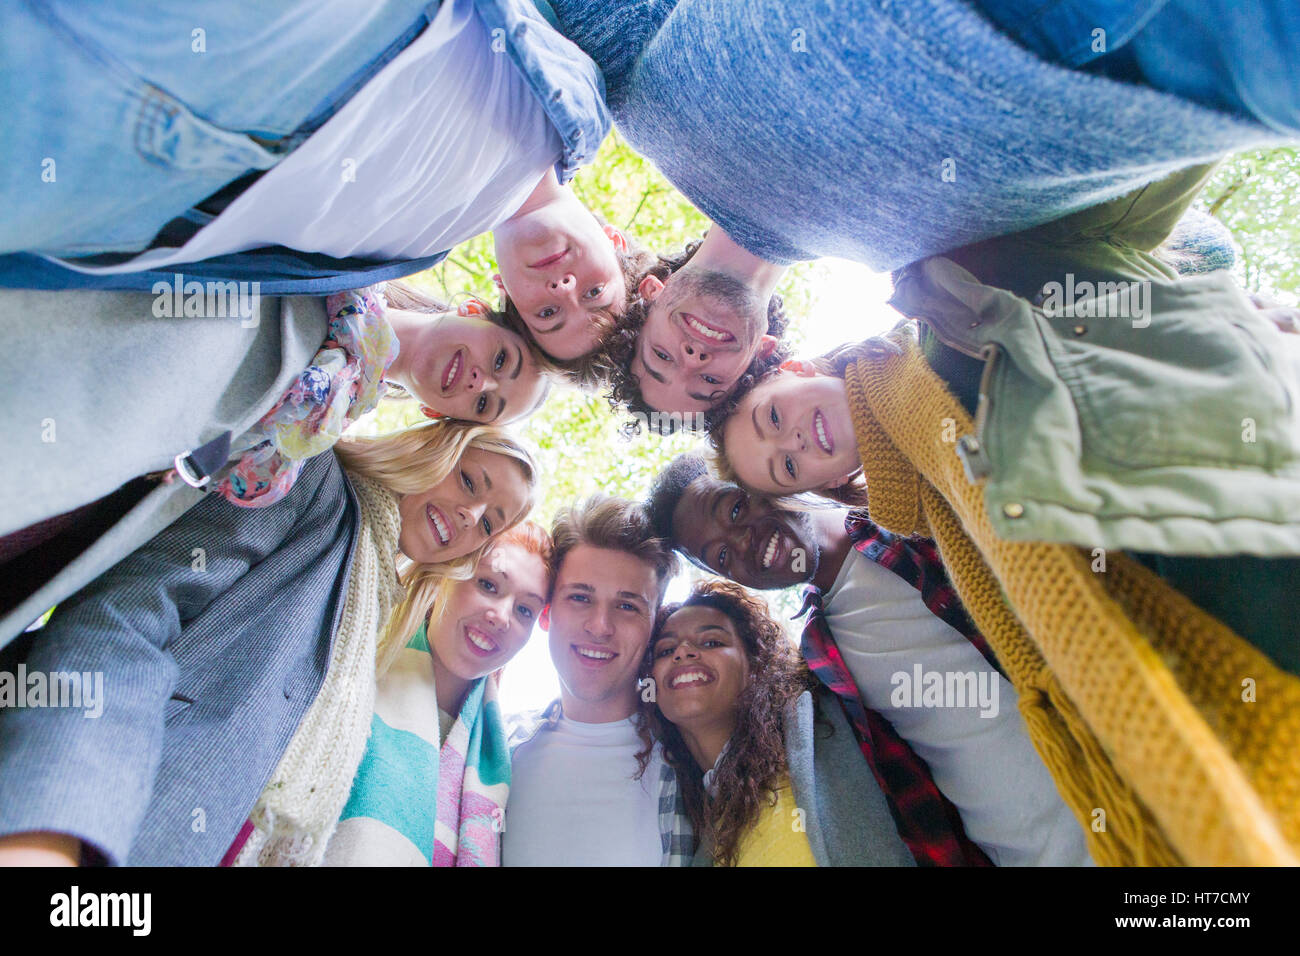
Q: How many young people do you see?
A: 9